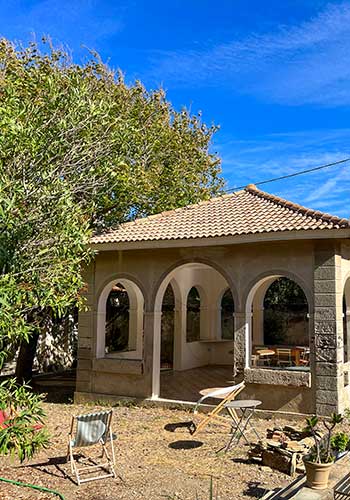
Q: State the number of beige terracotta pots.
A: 1